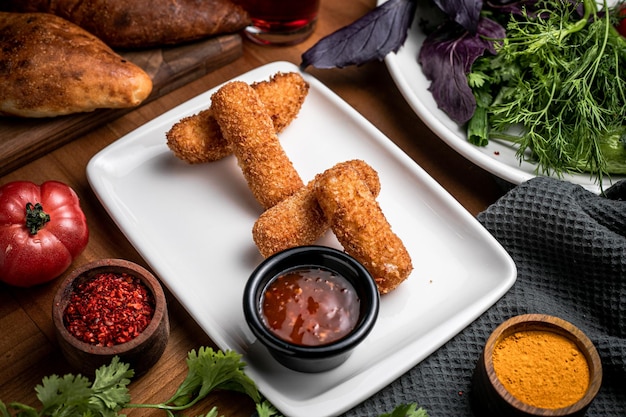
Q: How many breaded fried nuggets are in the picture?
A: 4